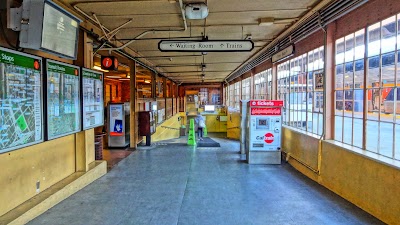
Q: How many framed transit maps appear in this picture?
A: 3